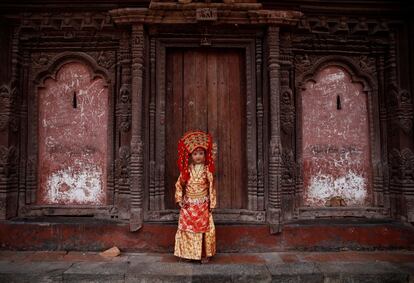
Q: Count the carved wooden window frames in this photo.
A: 2